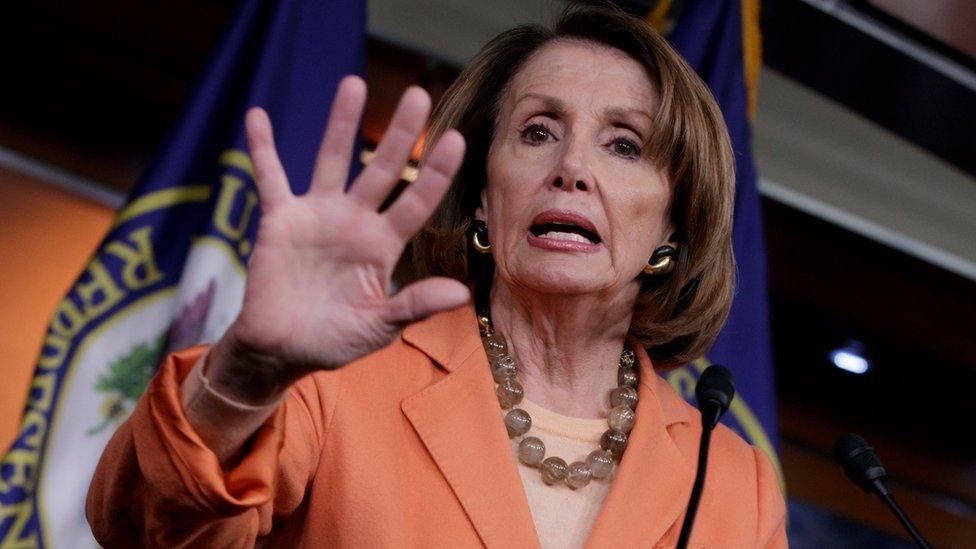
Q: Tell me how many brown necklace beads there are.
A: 12